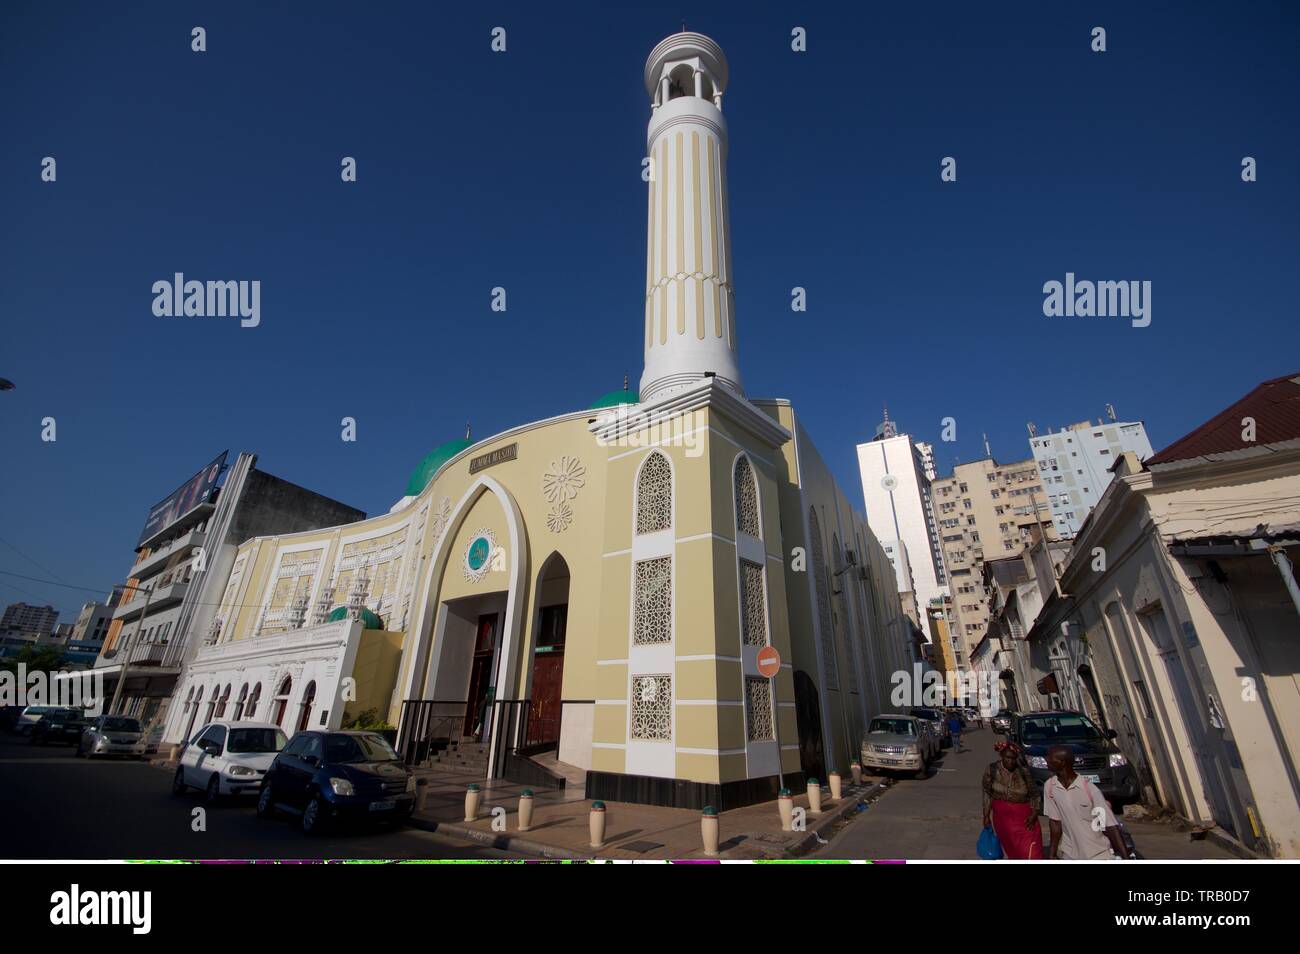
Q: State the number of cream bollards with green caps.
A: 9